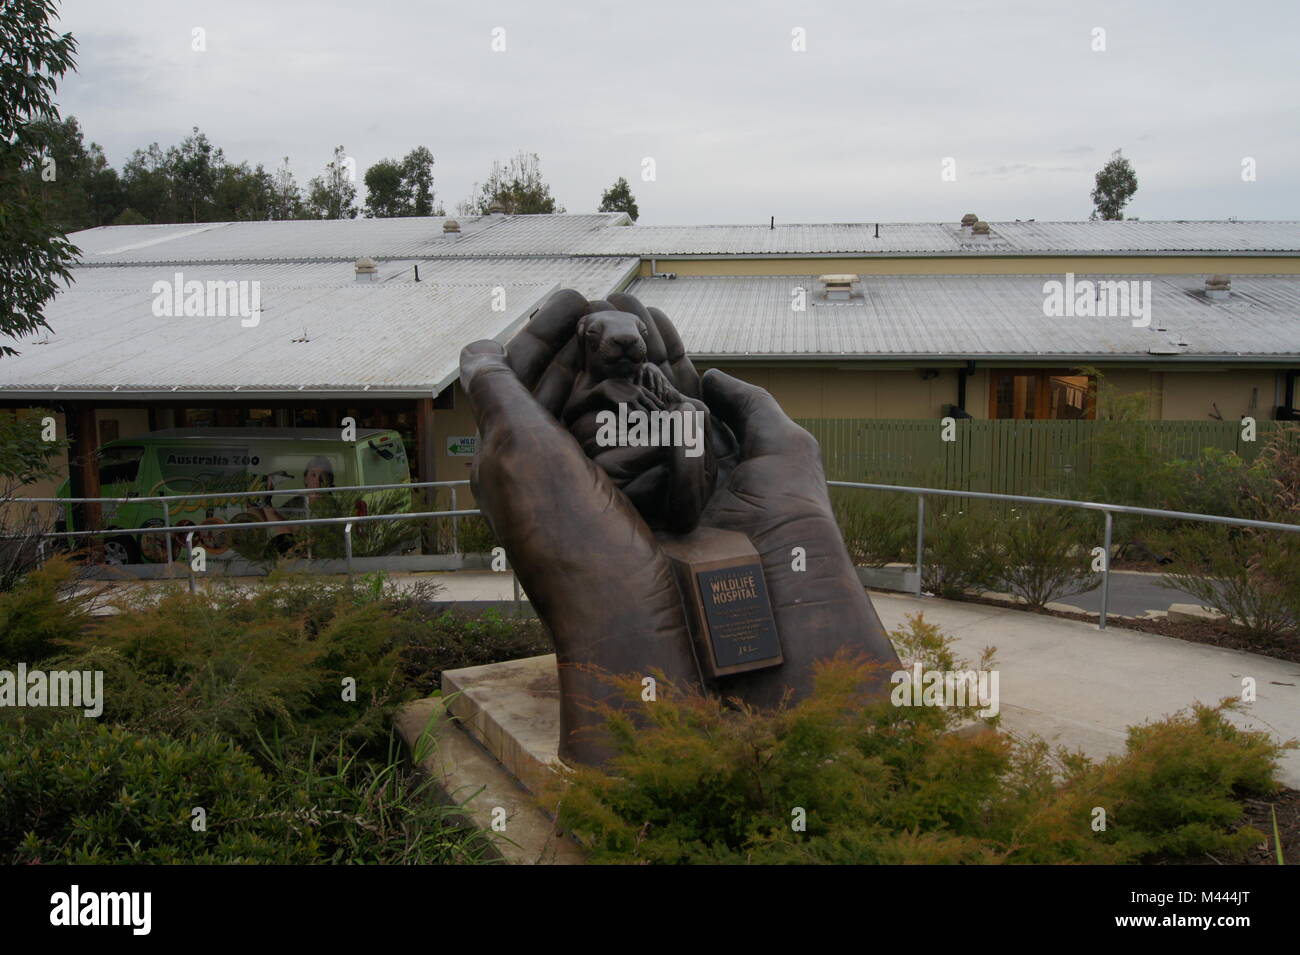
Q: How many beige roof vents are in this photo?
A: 7